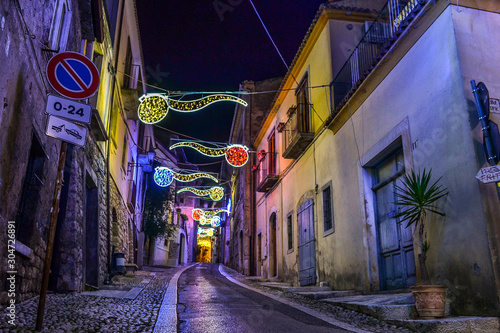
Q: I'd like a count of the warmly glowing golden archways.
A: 1